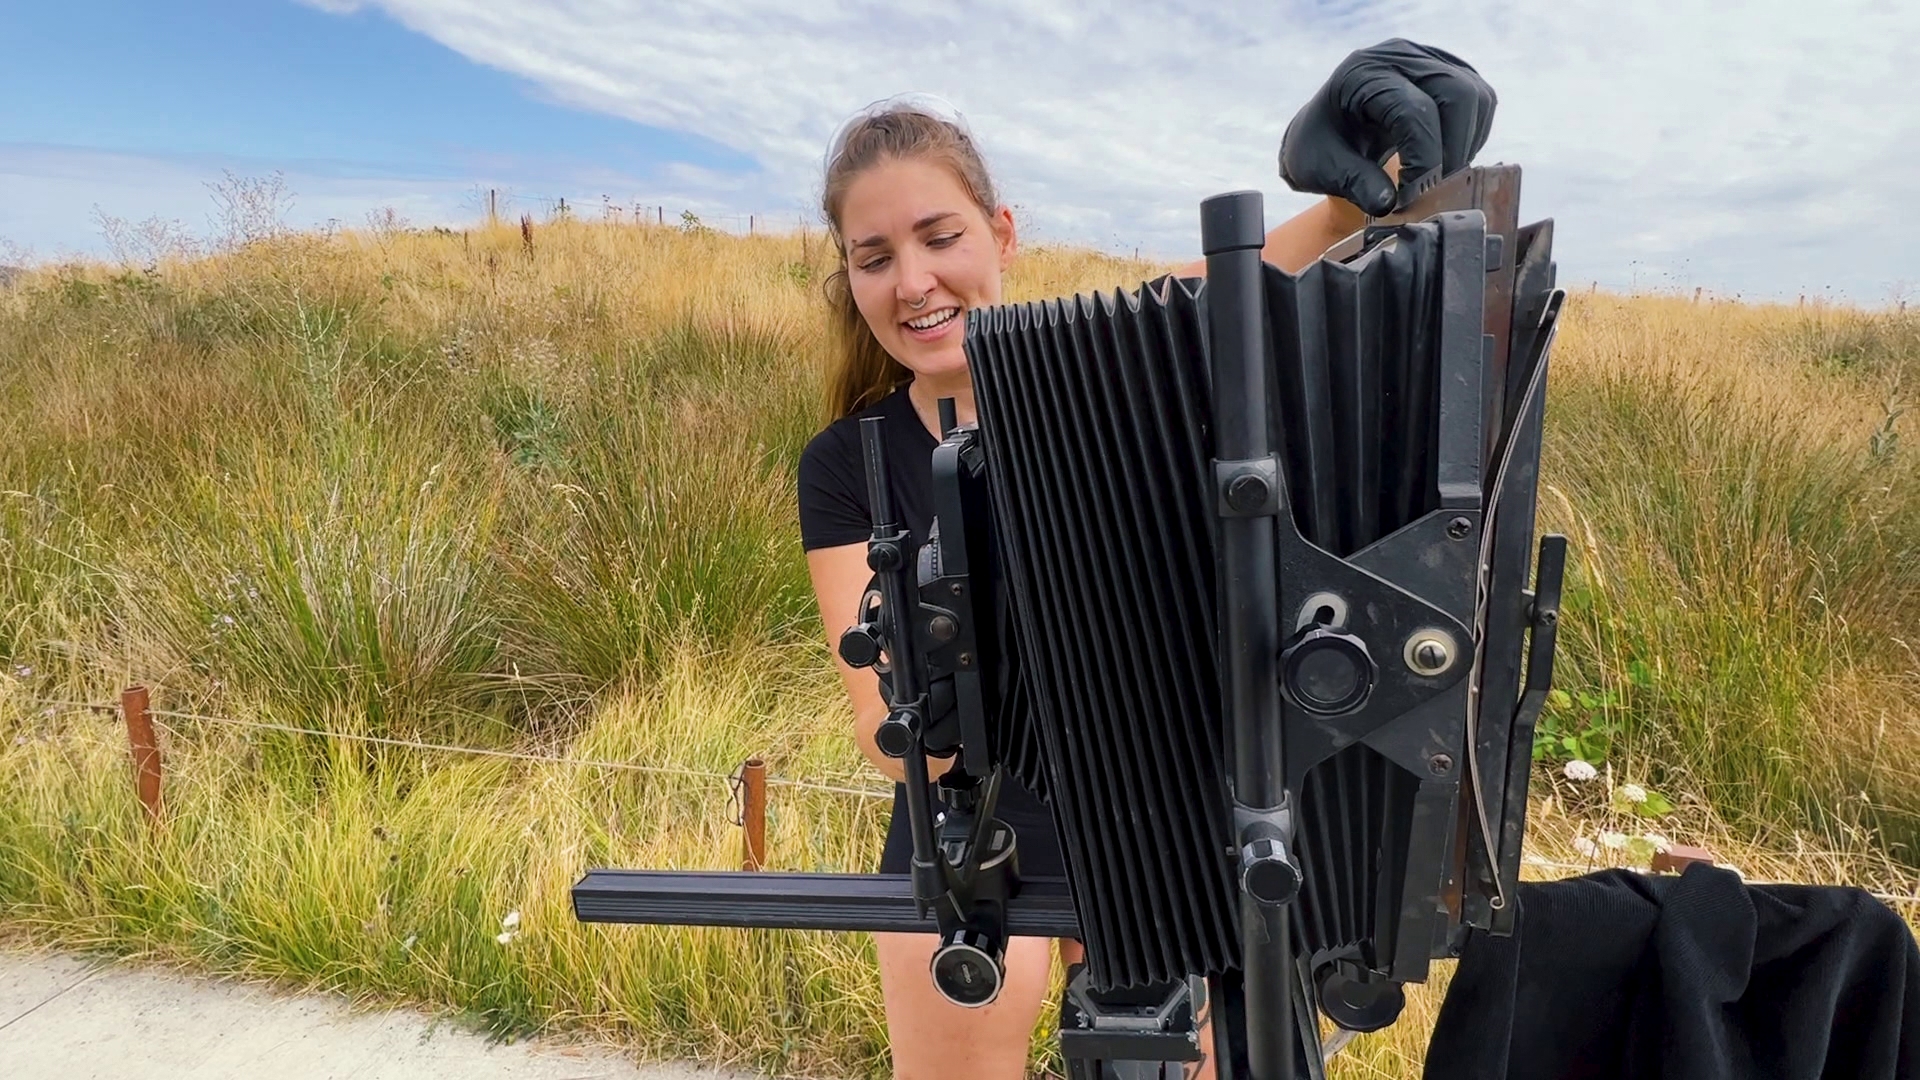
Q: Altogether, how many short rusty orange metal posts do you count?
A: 2